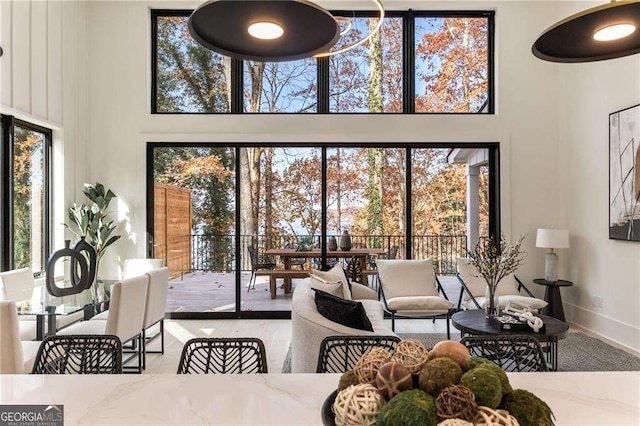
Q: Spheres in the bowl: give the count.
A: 15